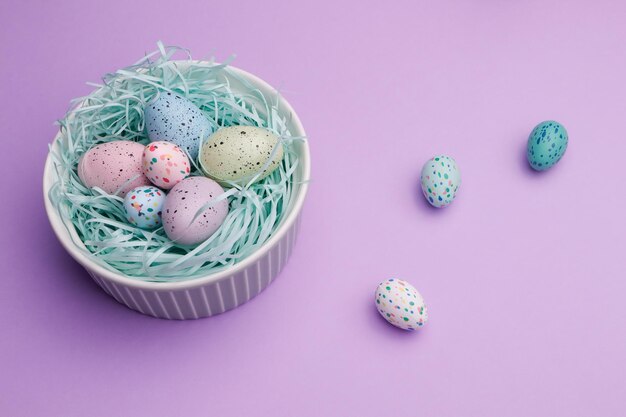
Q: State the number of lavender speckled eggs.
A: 1